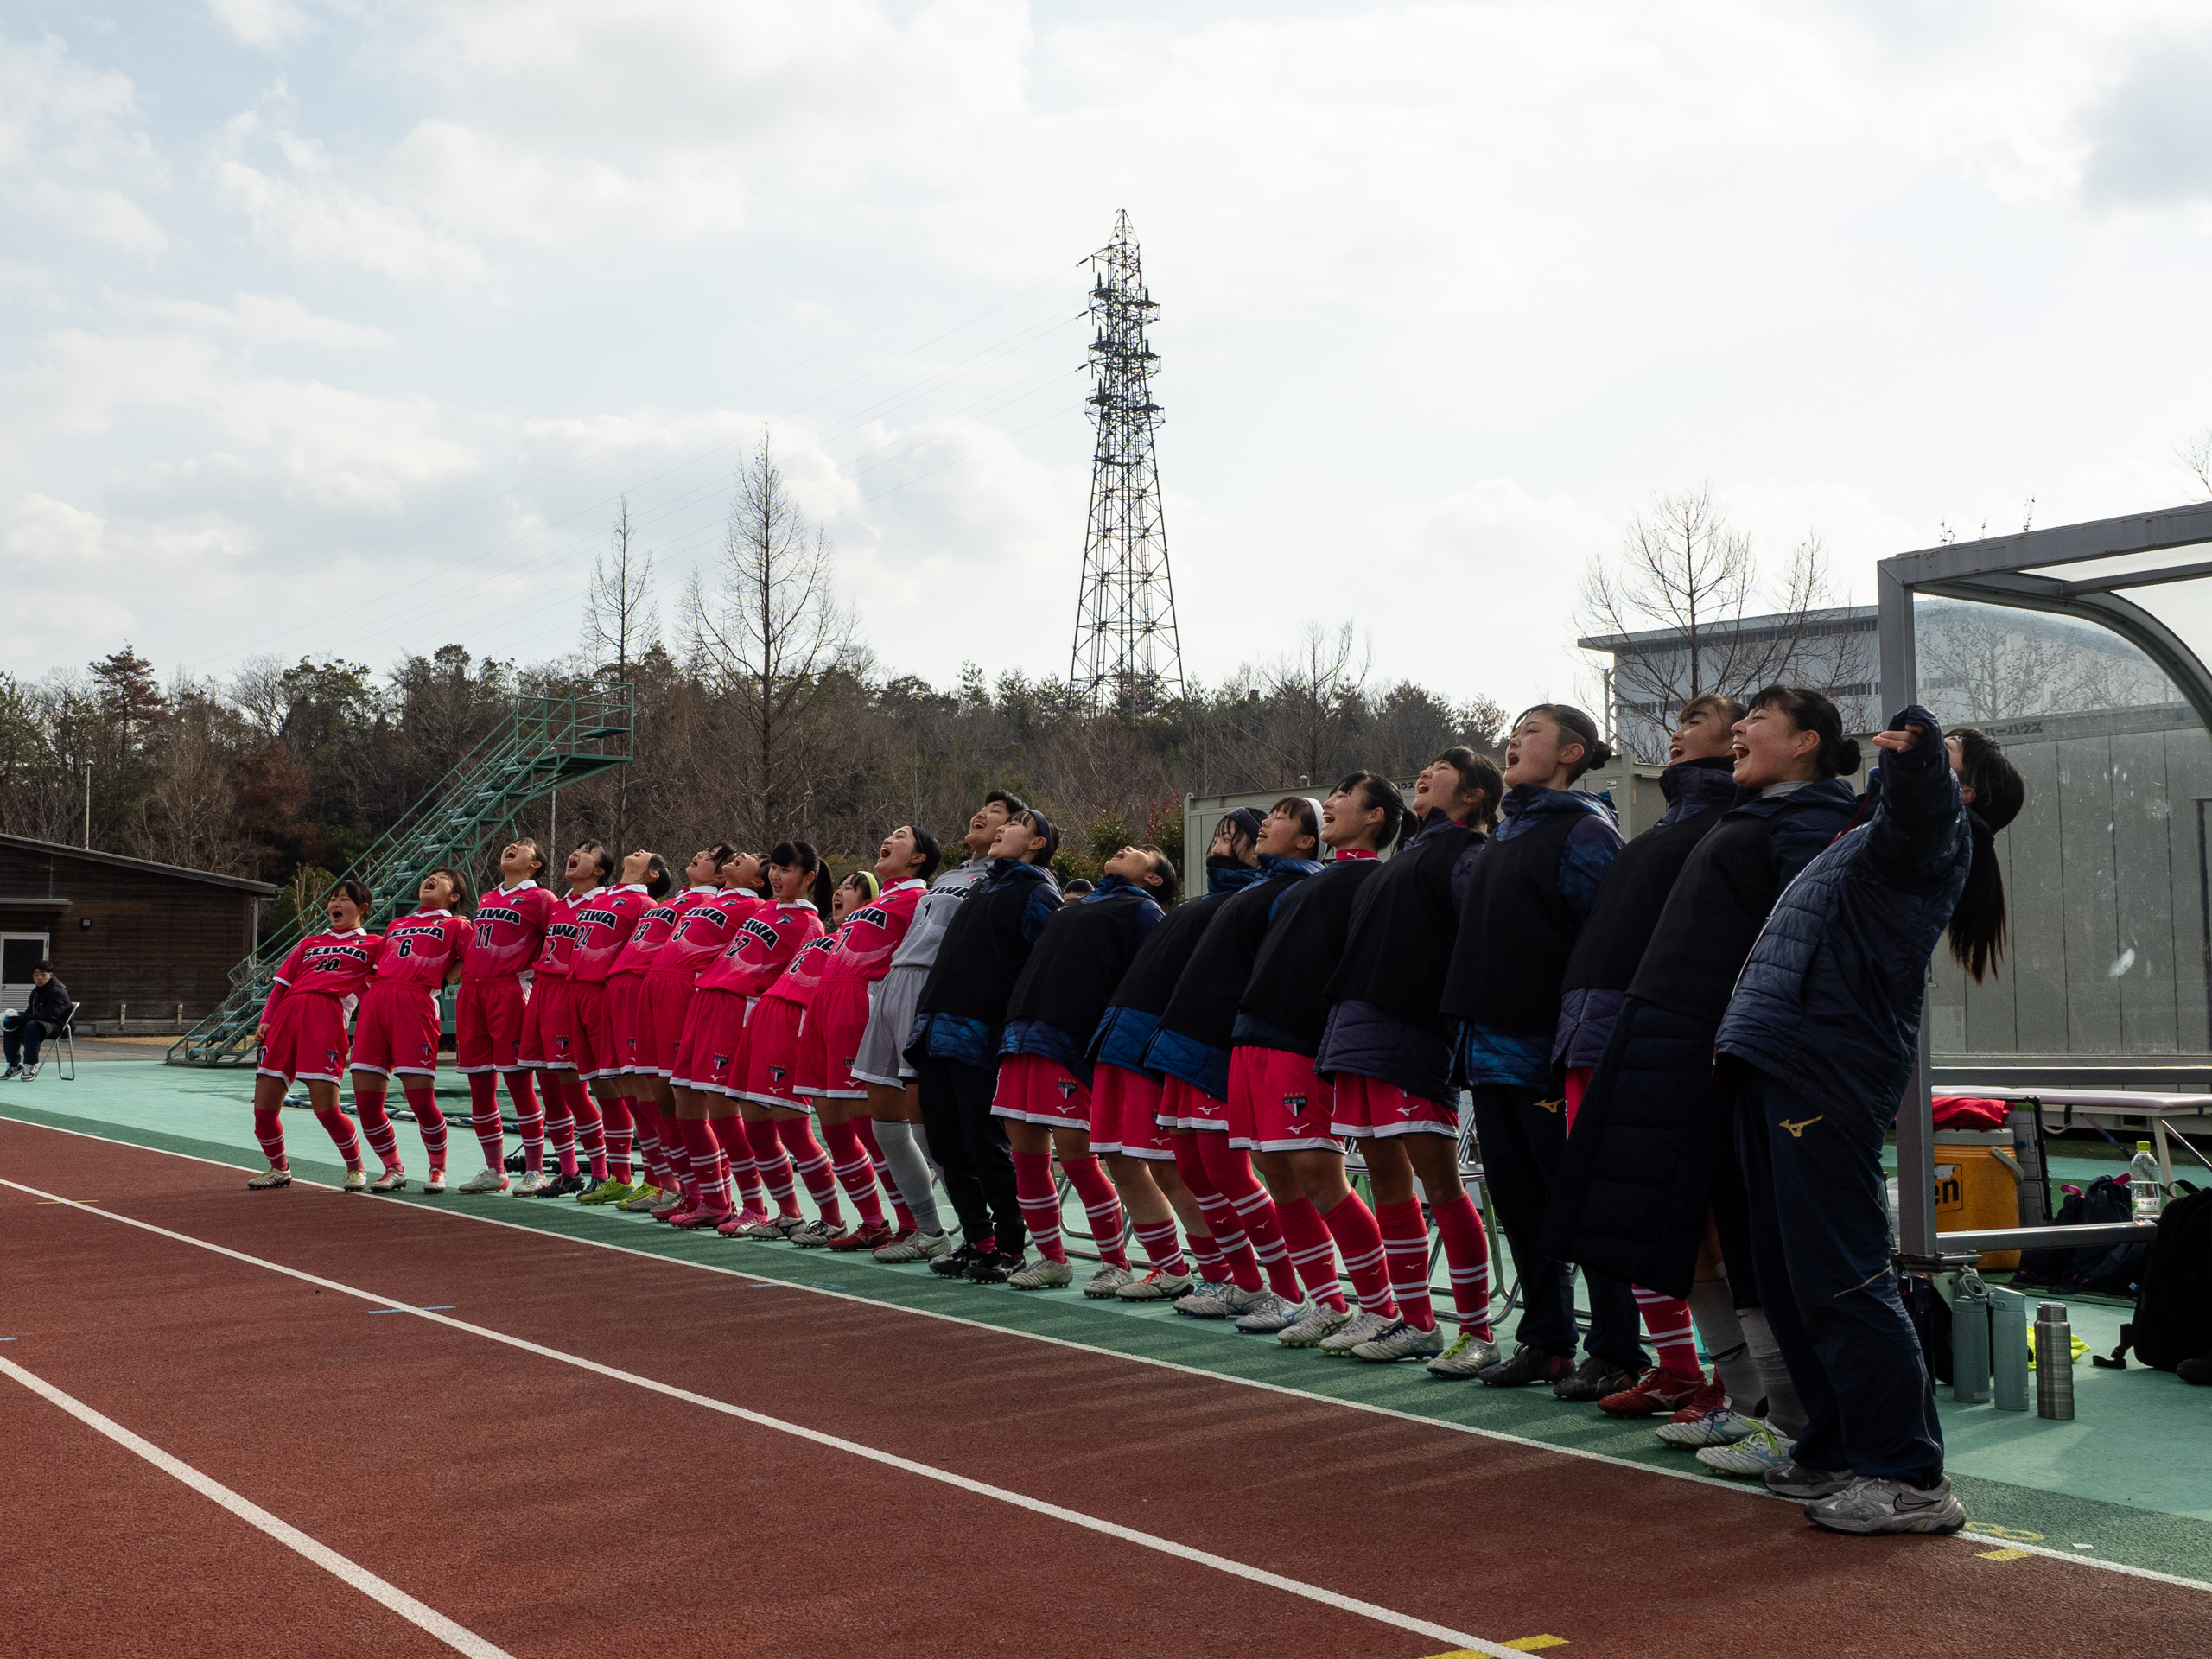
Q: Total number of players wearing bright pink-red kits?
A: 10